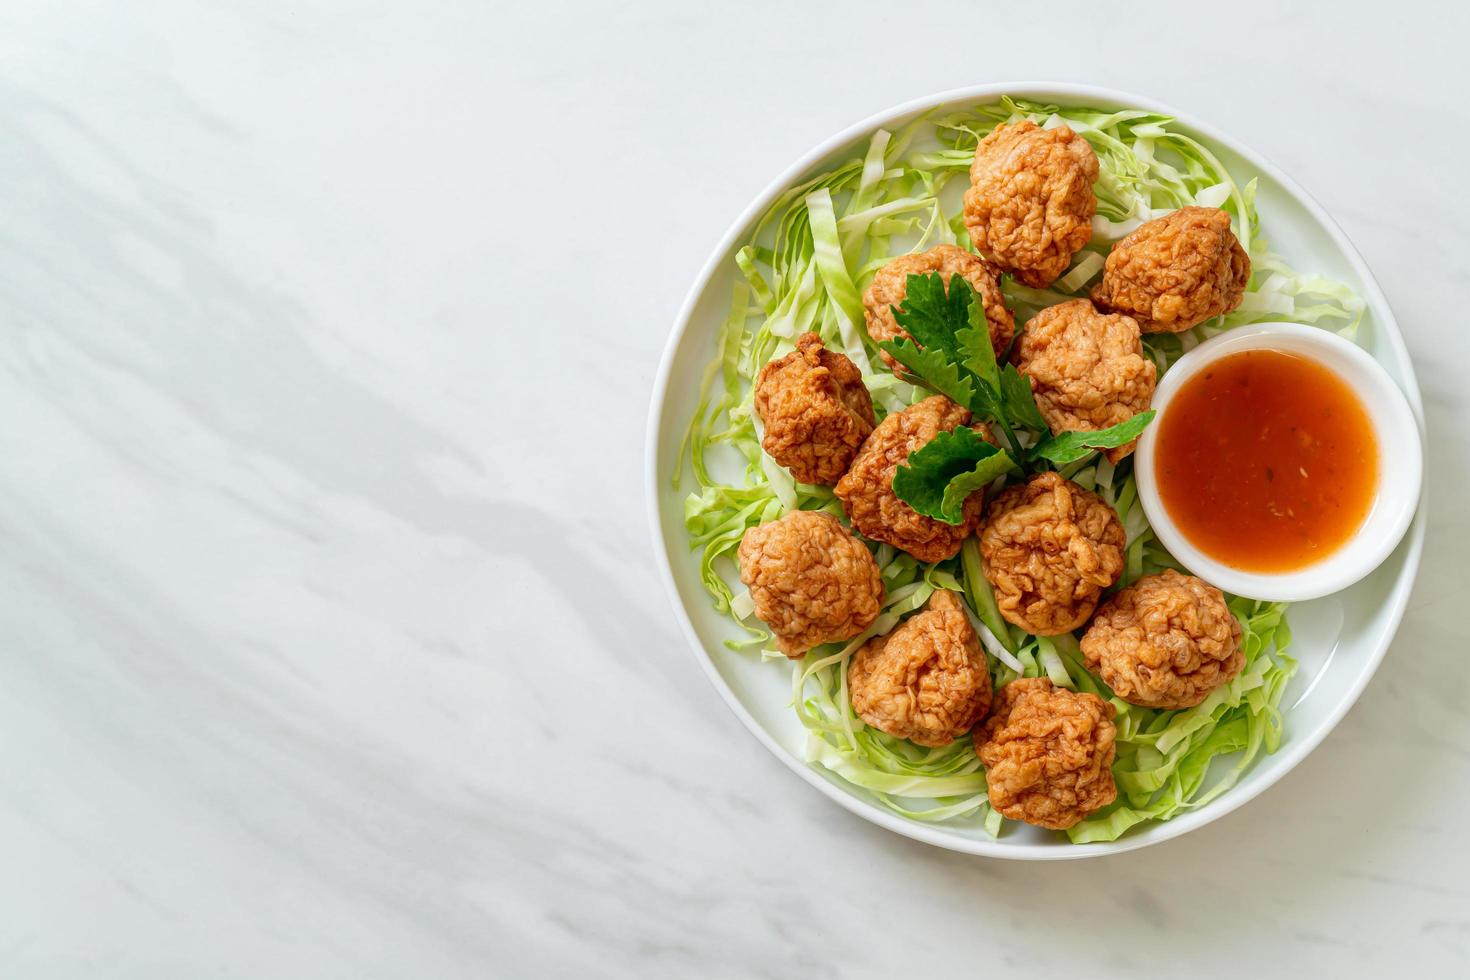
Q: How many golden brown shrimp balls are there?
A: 11